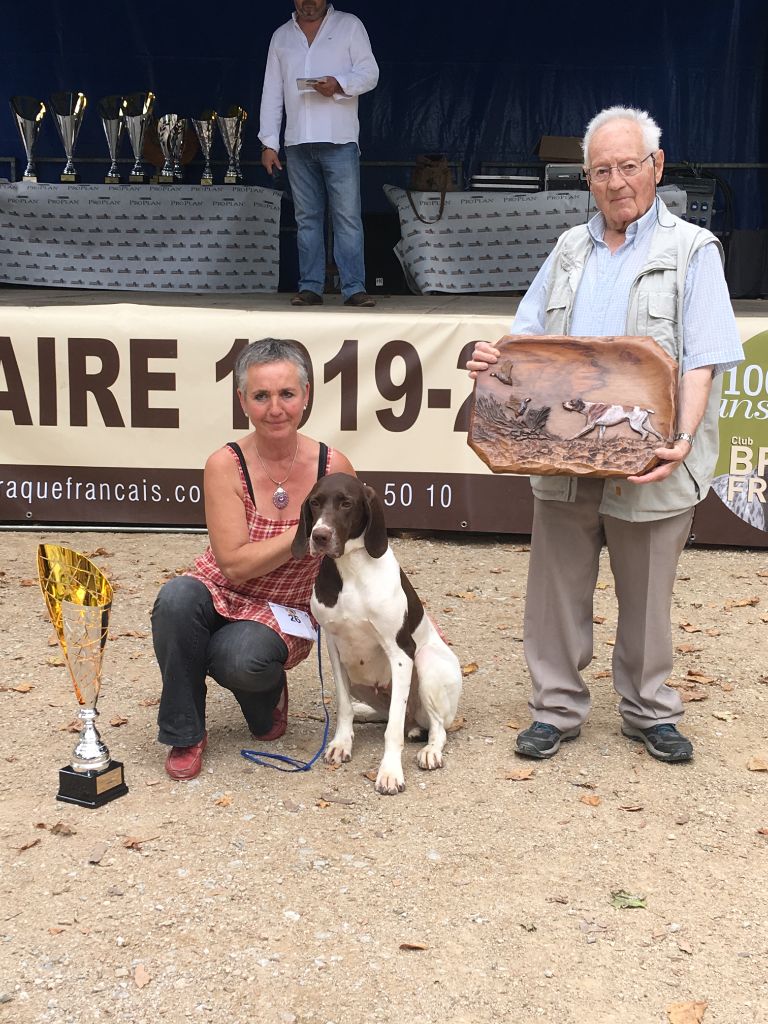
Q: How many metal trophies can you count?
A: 9